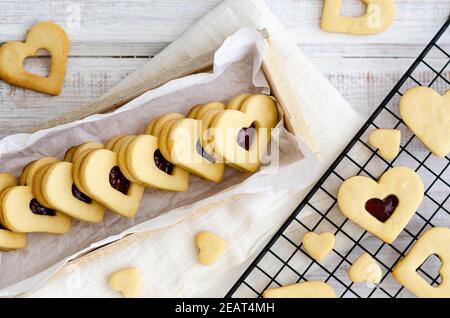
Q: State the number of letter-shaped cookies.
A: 0